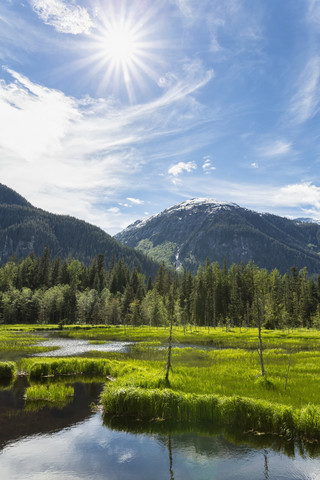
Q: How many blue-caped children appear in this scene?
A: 0